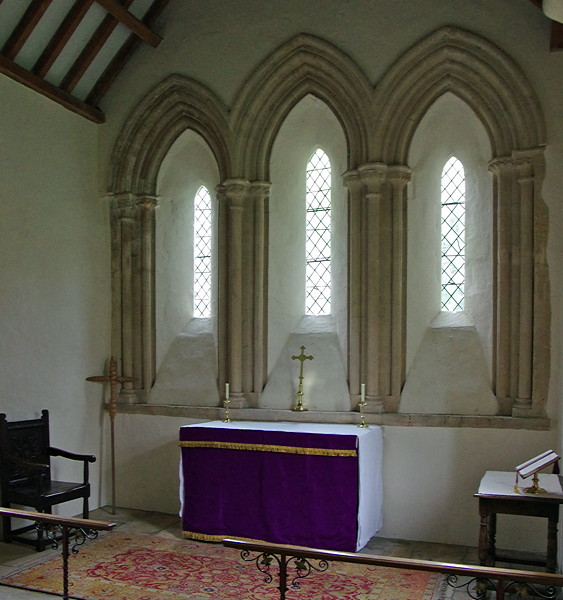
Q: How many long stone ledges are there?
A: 1